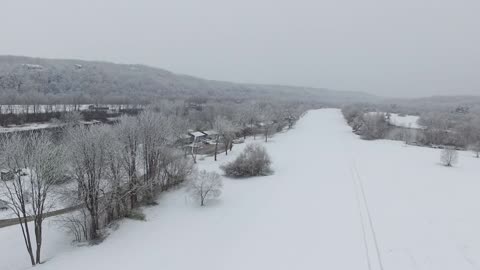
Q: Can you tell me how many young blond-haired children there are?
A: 0